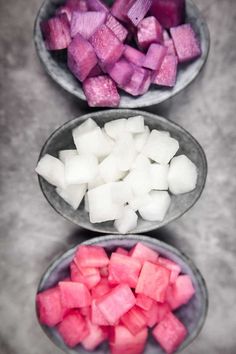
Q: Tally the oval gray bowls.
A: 3